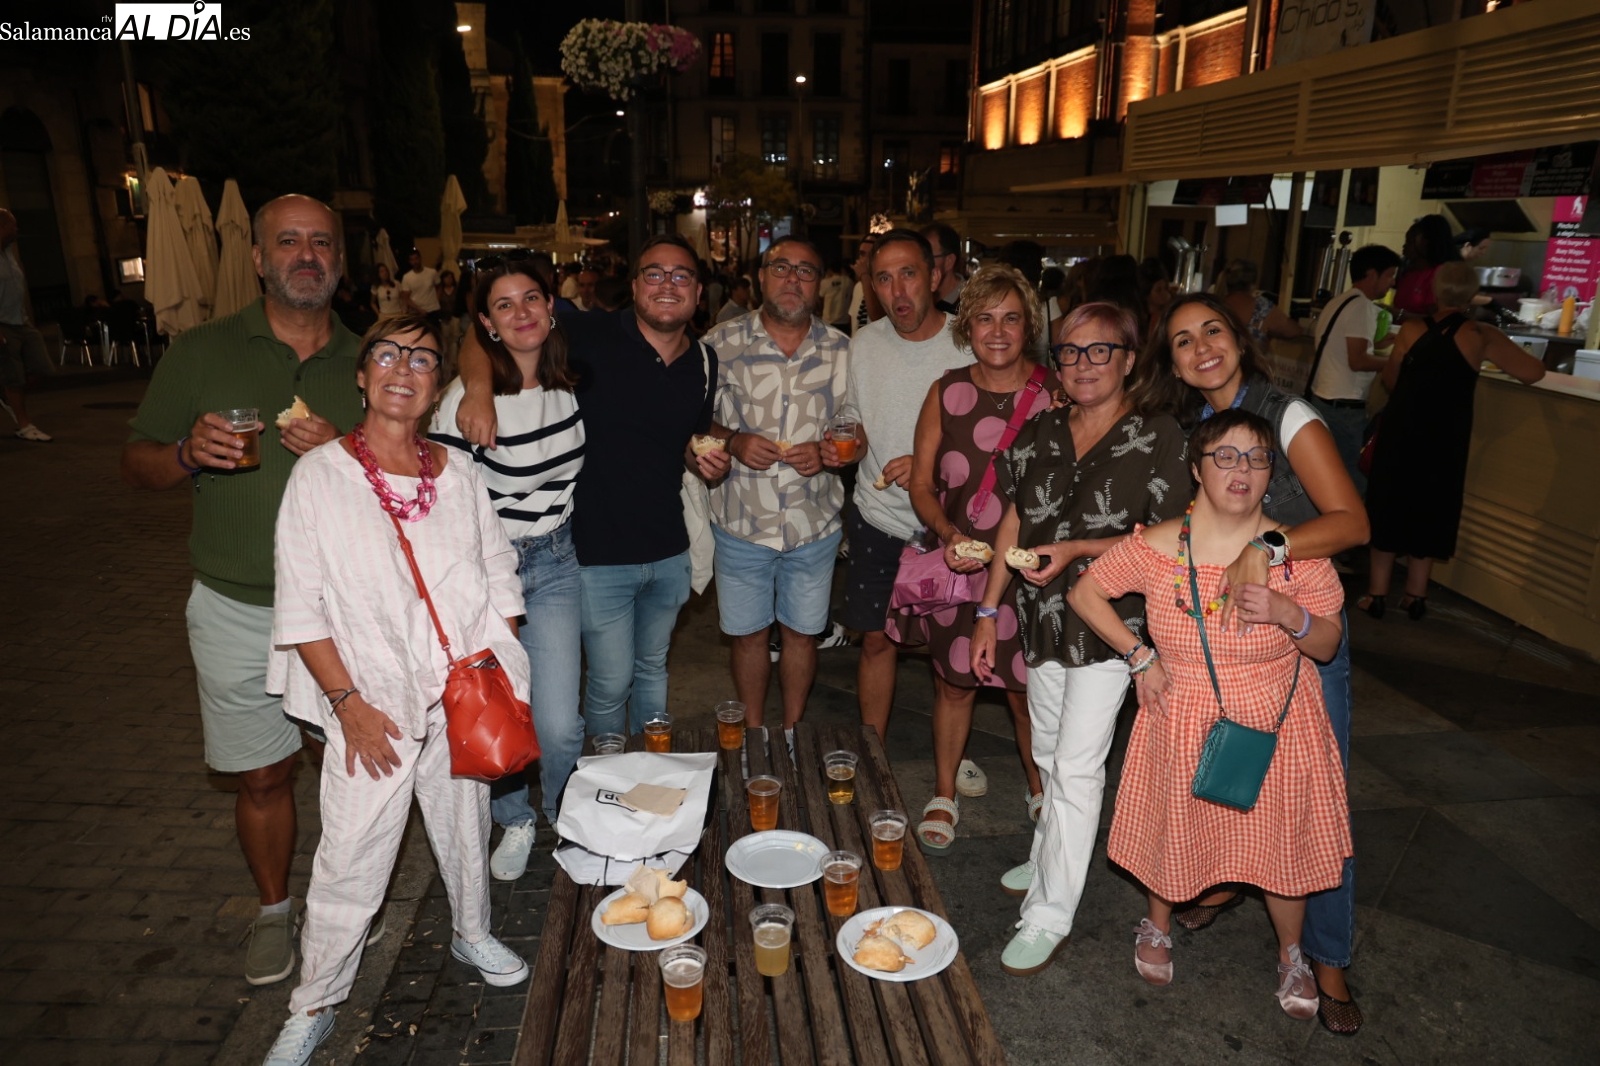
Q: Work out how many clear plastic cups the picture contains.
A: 11